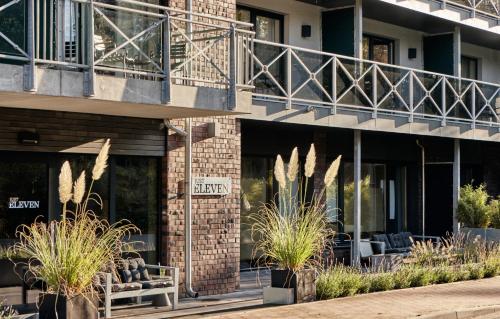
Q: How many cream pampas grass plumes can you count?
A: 7